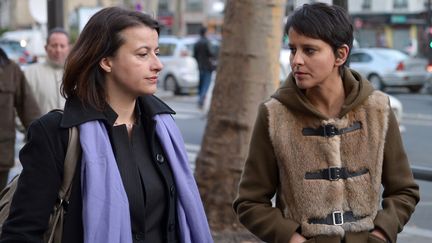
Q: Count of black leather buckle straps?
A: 3